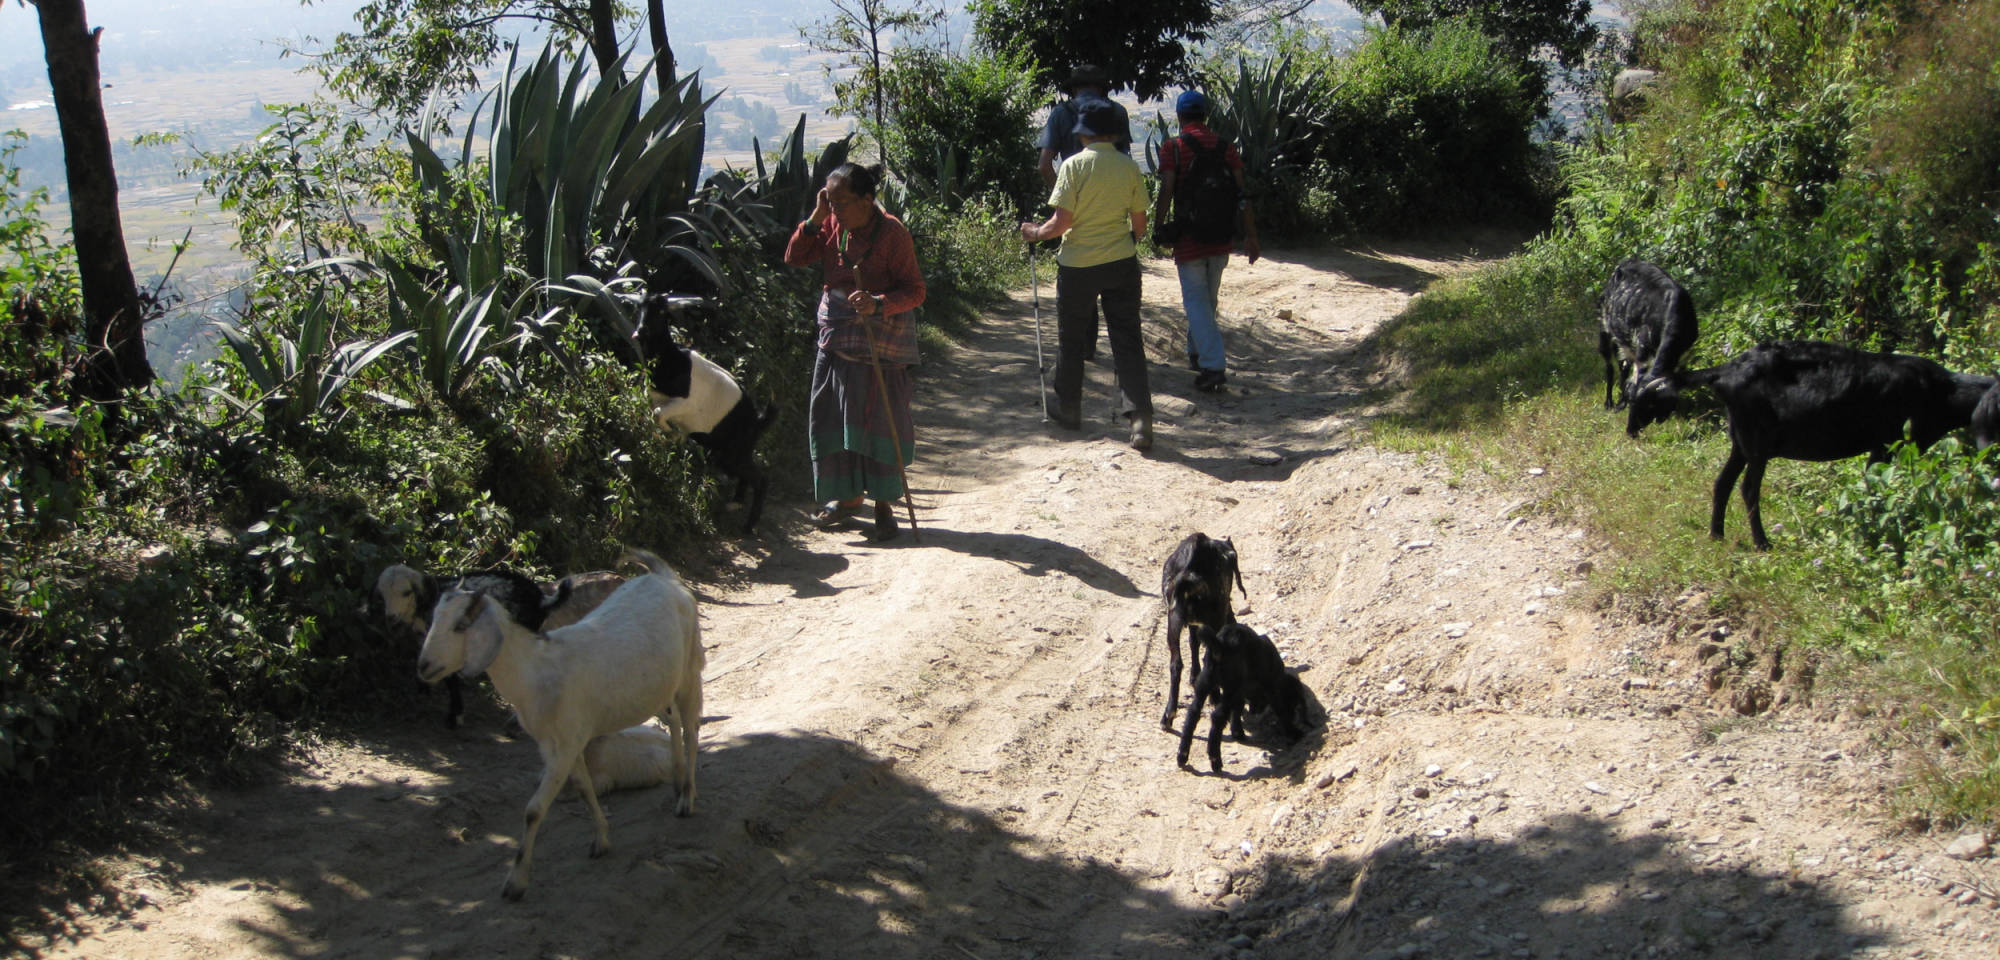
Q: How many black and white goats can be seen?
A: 2